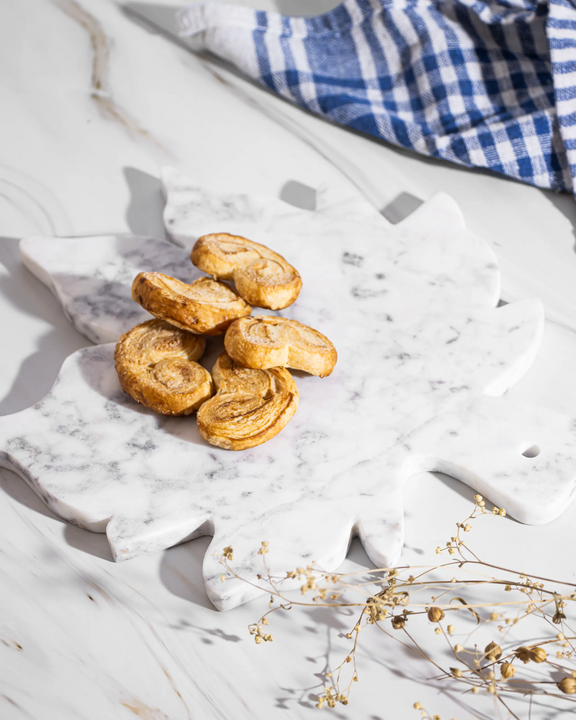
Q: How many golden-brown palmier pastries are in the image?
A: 5